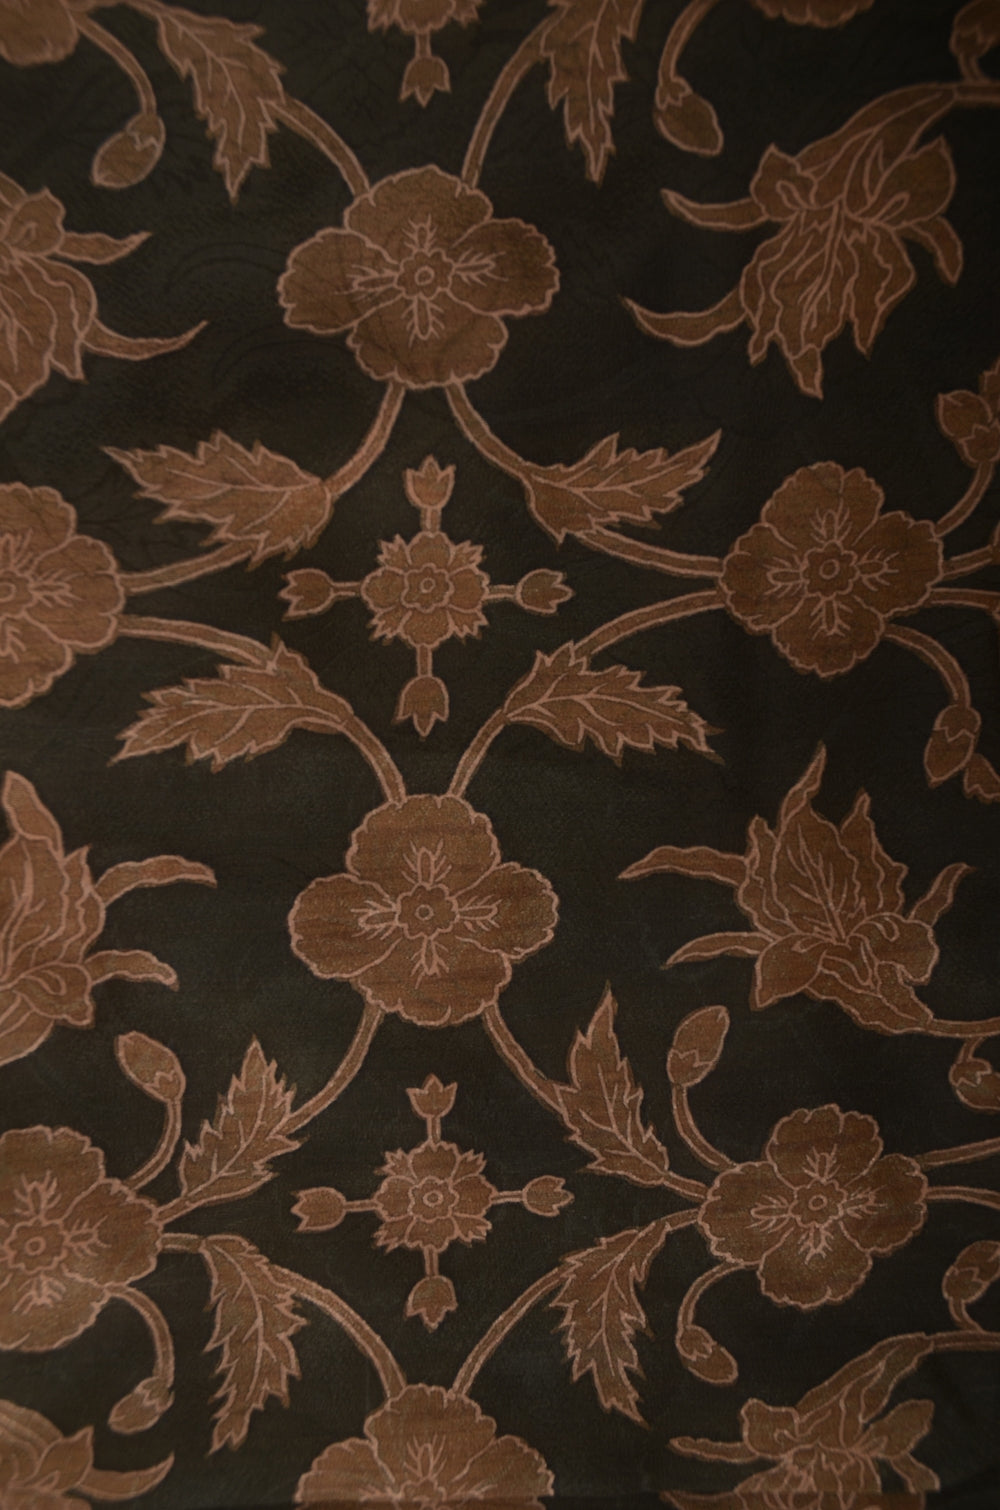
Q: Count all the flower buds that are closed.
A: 11